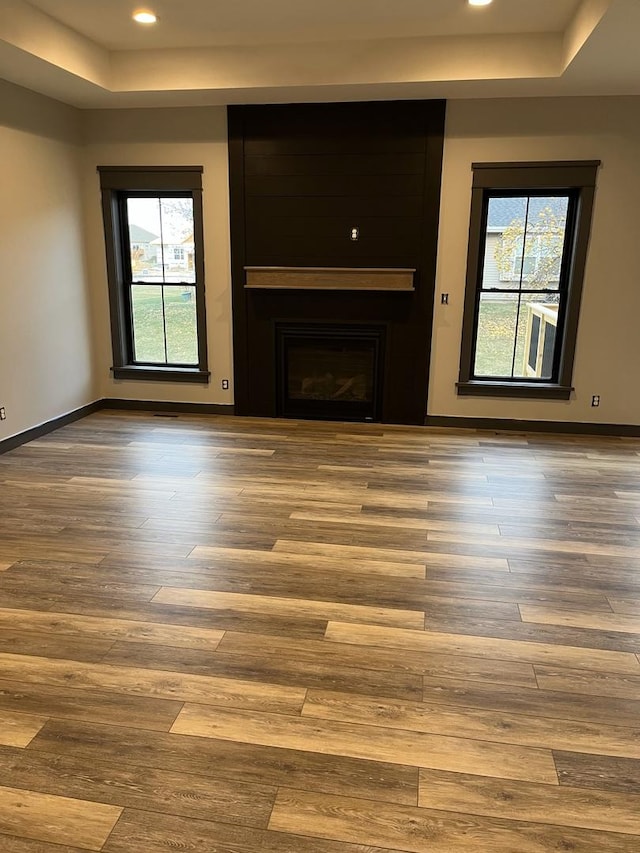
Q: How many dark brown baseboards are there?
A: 3